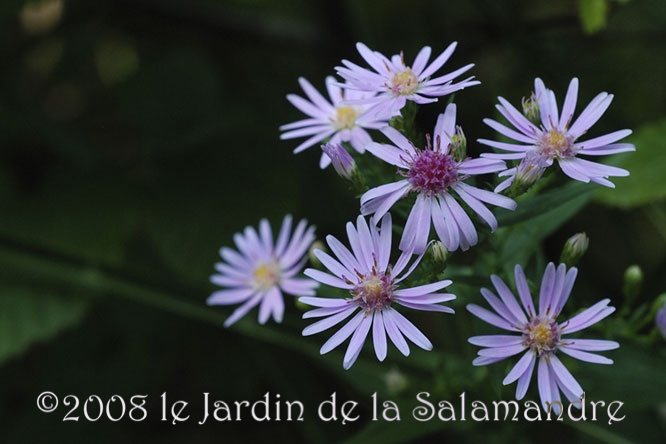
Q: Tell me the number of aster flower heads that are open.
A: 7